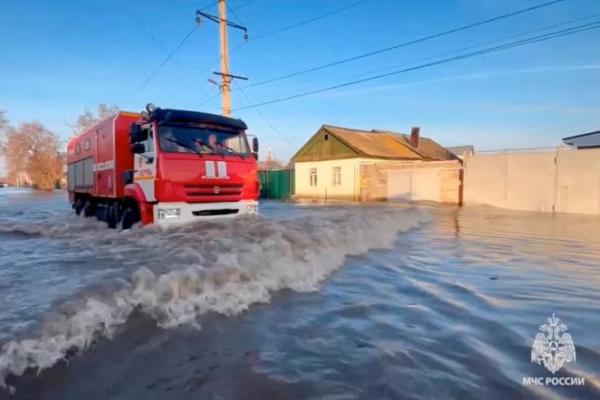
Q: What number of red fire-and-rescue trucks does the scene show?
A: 1